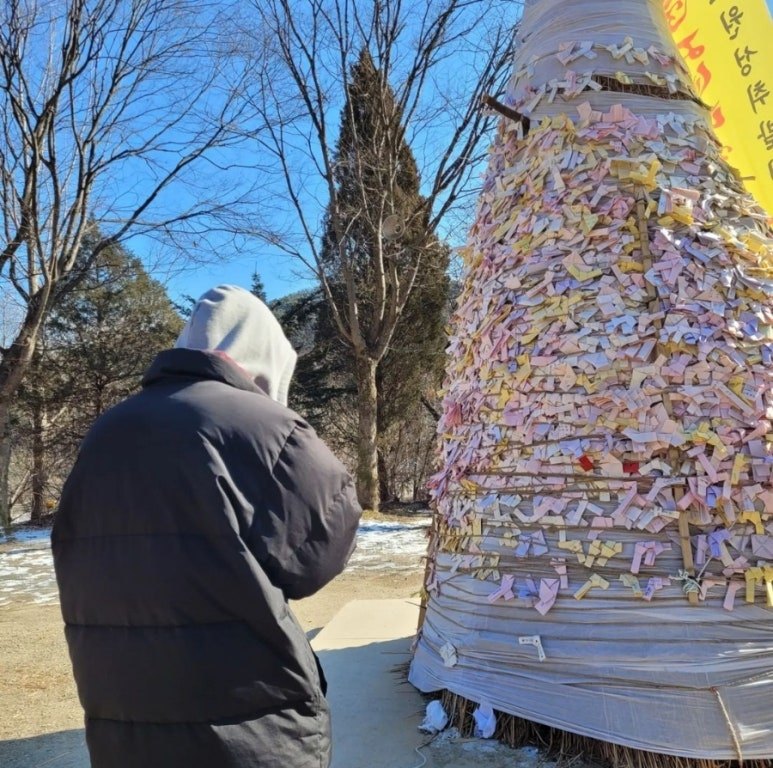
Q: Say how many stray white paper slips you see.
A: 2